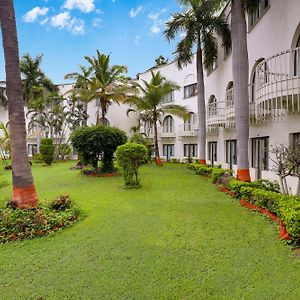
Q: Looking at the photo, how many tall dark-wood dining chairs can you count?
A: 0